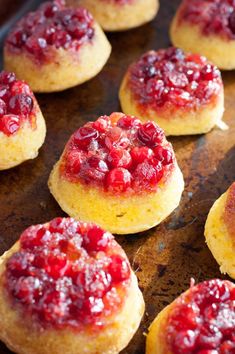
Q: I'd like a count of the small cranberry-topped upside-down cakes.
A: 9